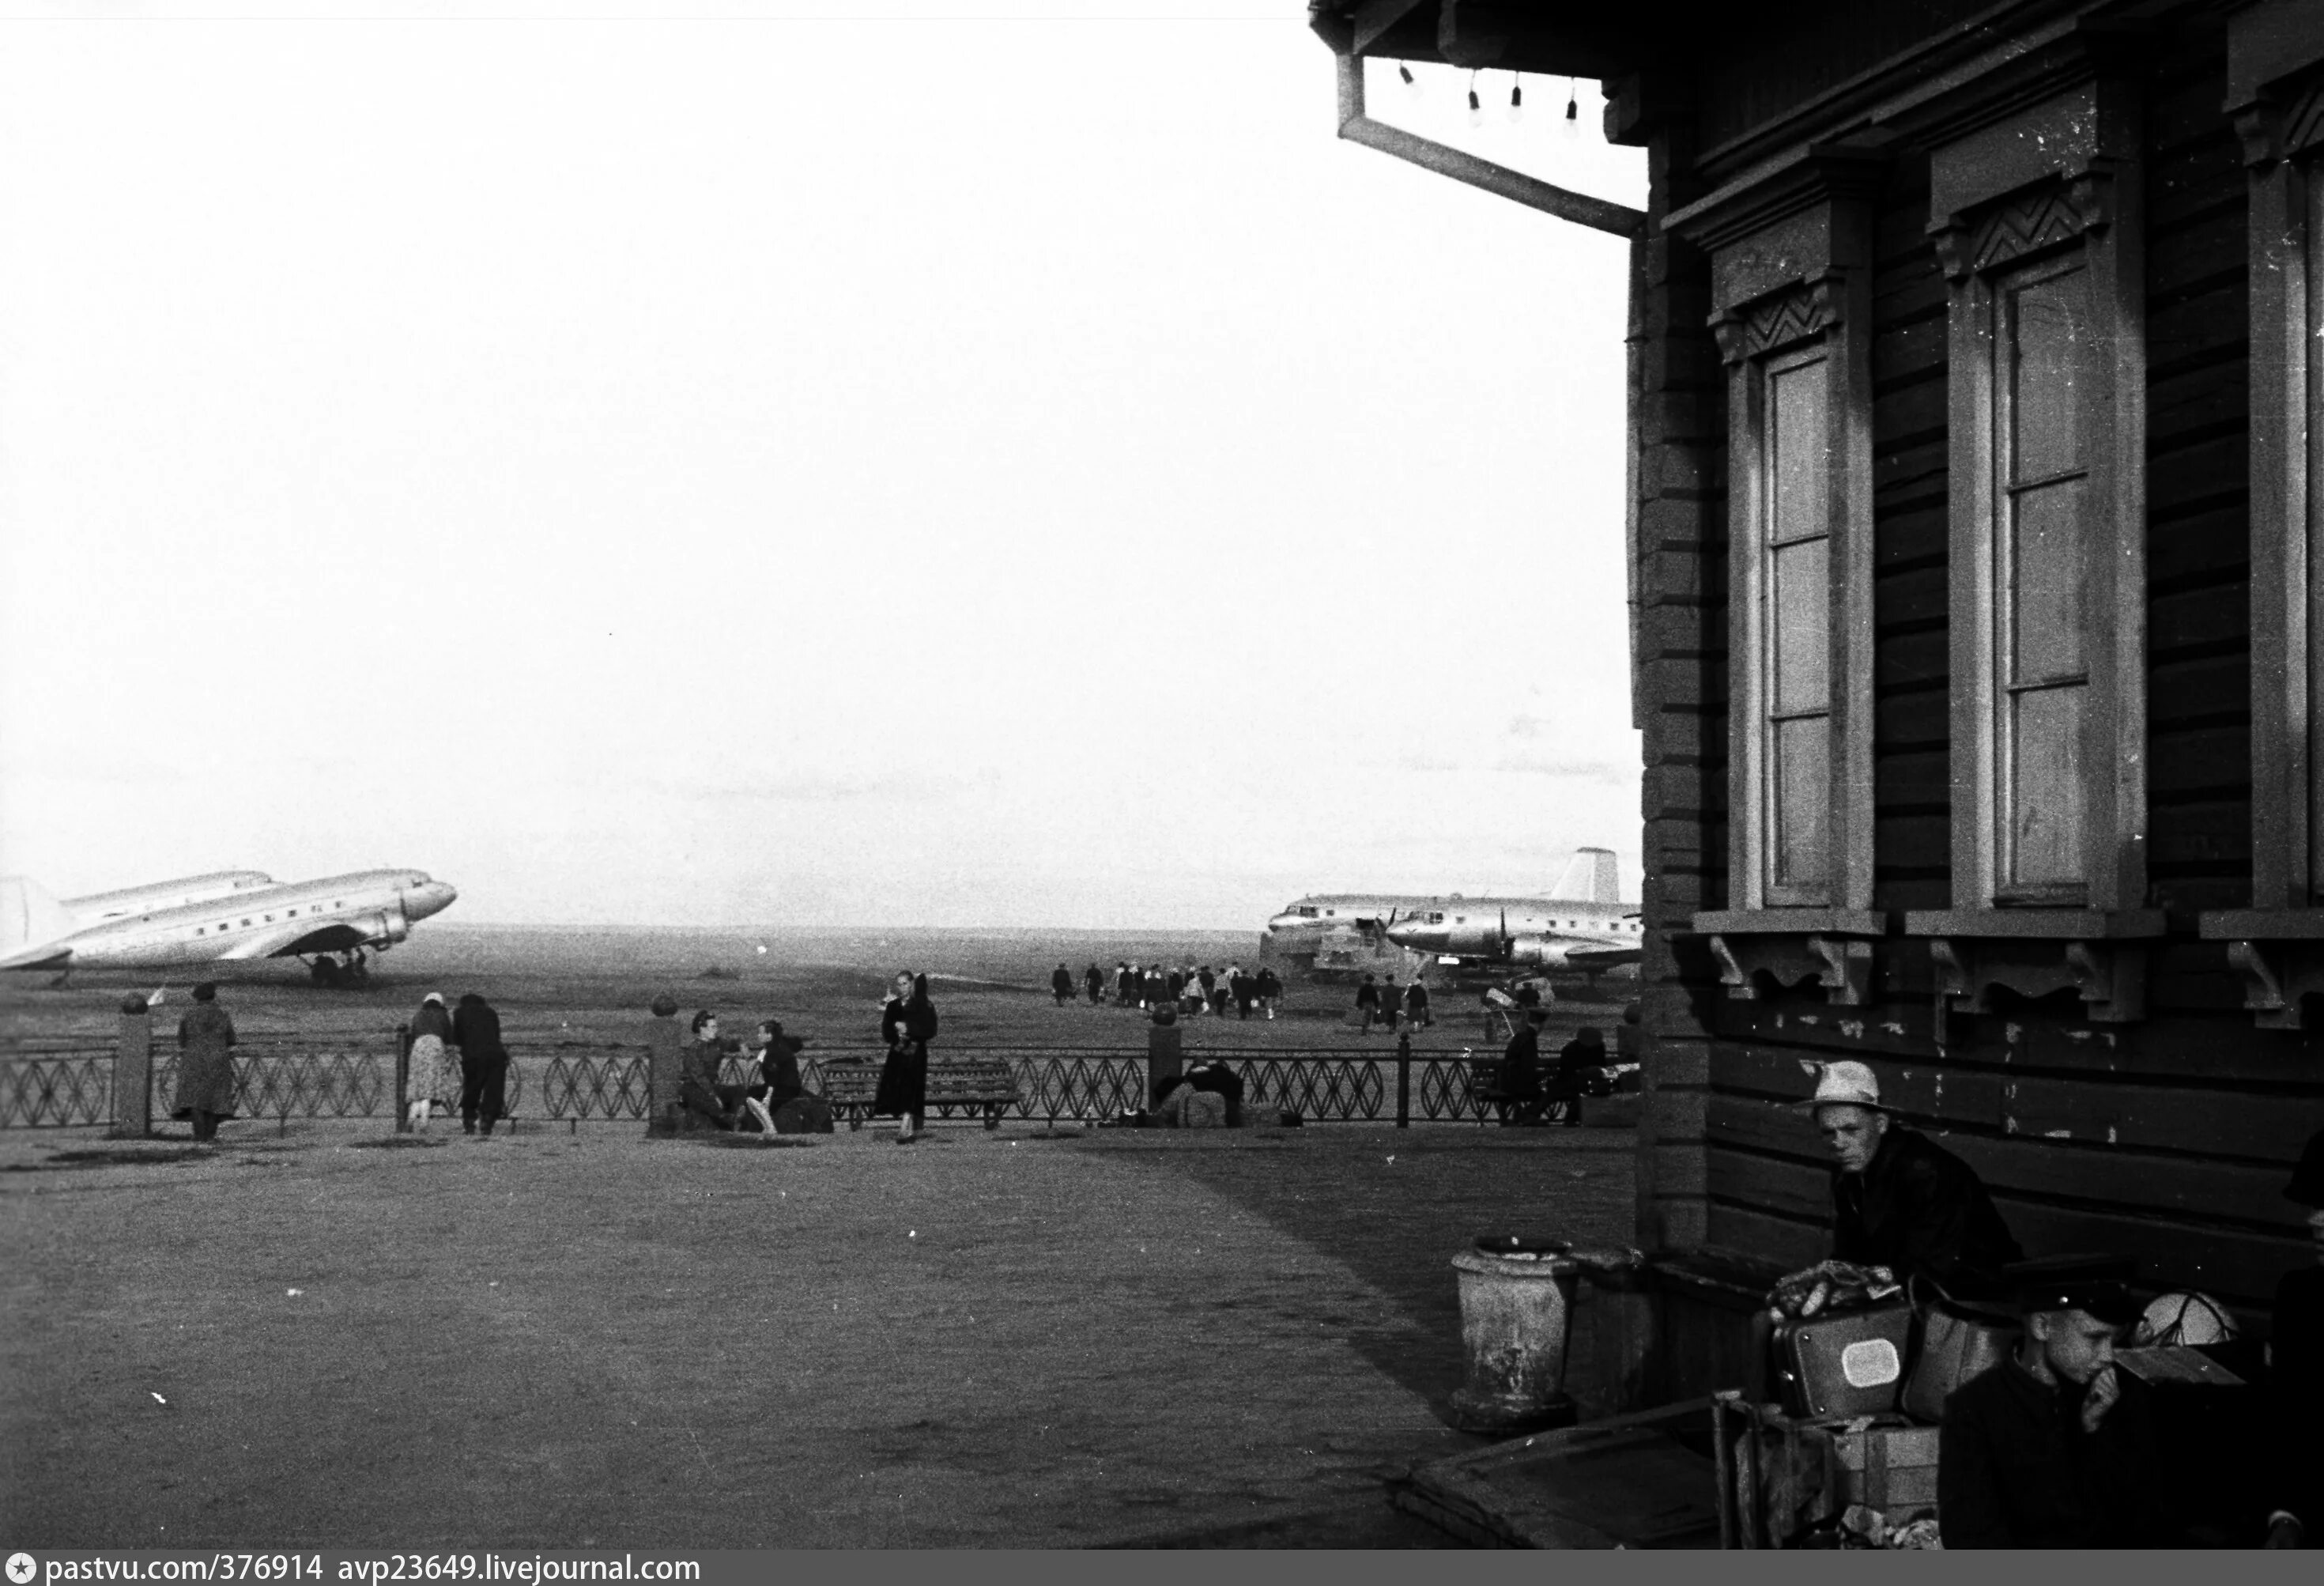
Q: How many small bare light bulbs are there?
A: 4